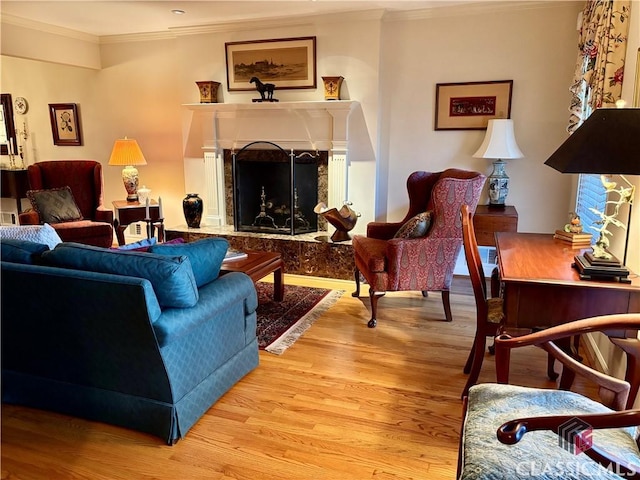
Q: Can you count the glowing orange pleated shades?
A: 1